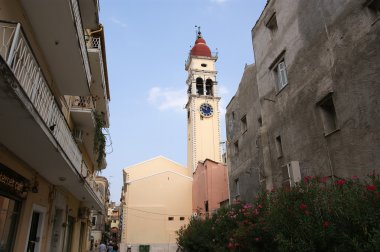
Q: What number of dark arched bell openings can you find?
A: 2